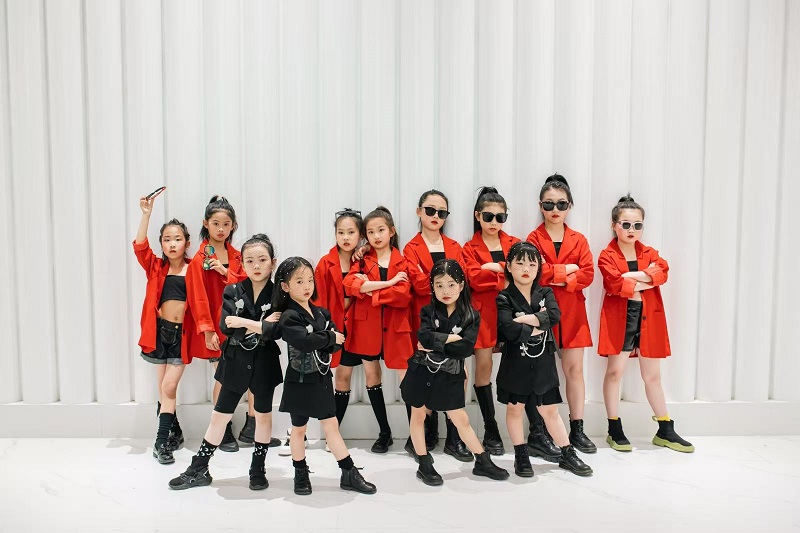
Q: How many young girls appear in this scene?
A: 12